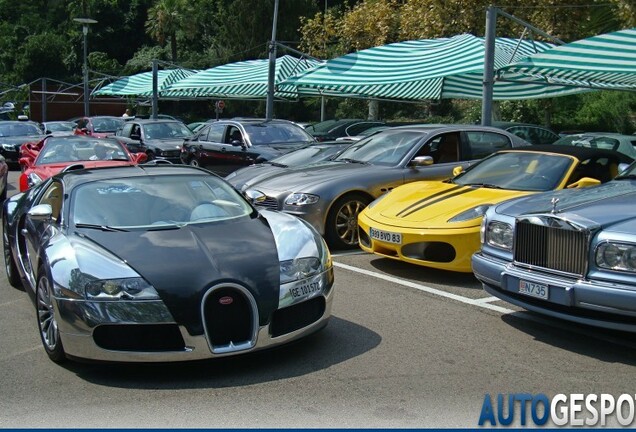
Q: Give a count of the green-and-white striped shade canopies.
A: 4